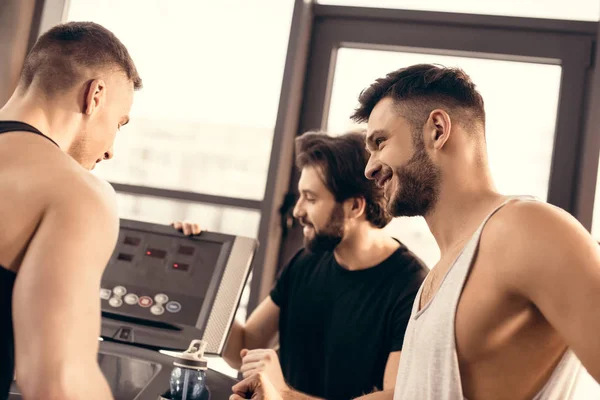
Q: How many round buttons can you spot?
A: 7